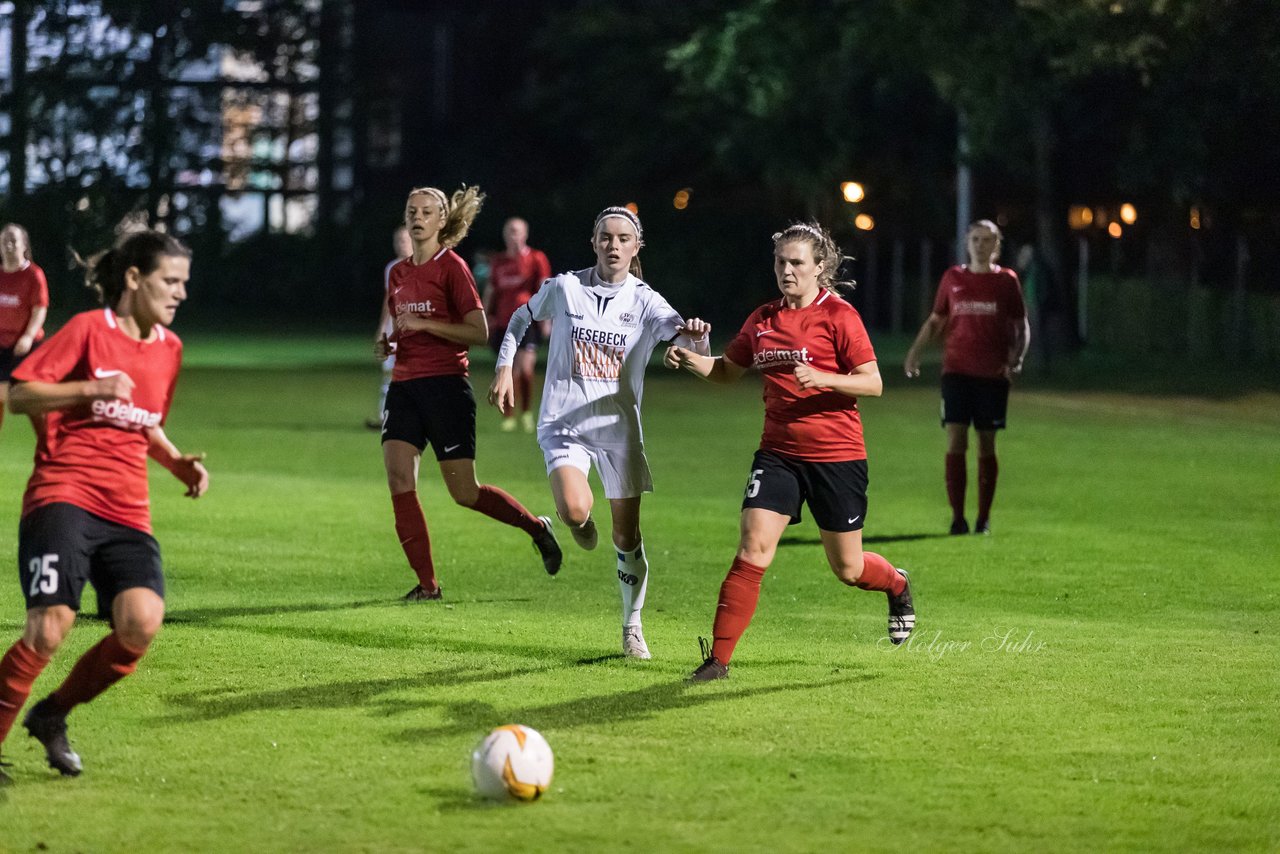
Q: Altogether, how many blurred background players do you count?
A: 4